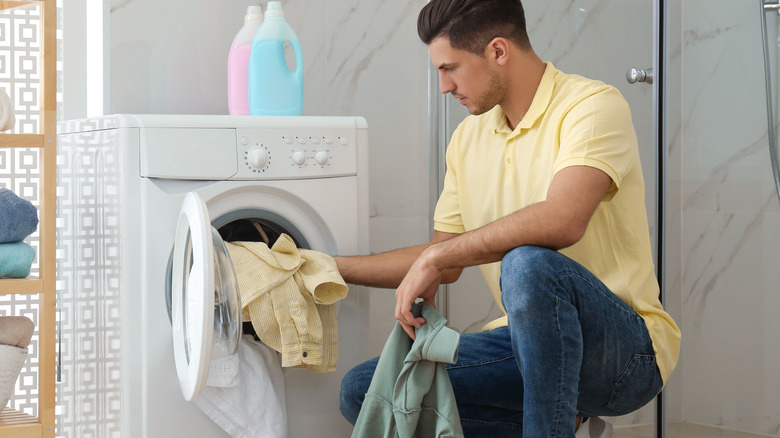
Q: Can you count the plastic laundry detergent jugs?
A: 2